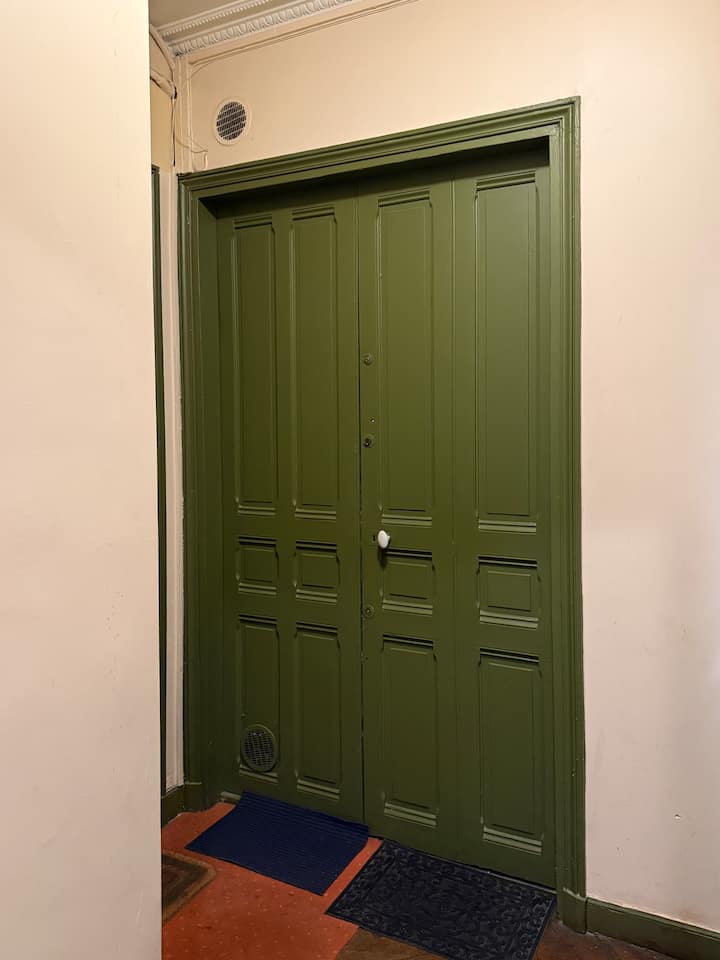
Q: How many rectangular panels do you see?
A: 12